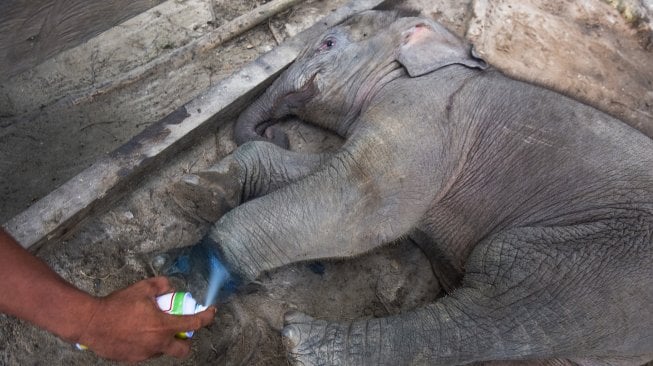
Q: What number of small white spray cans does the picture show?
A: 1